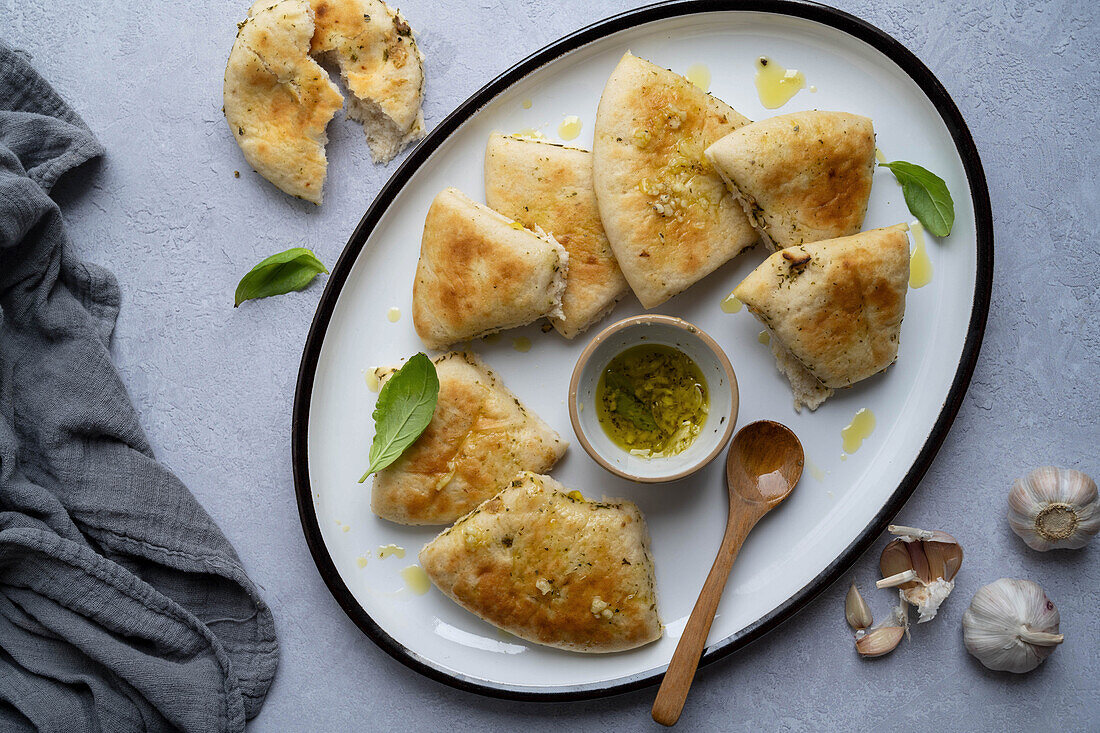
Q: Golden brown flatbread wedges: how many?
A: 7